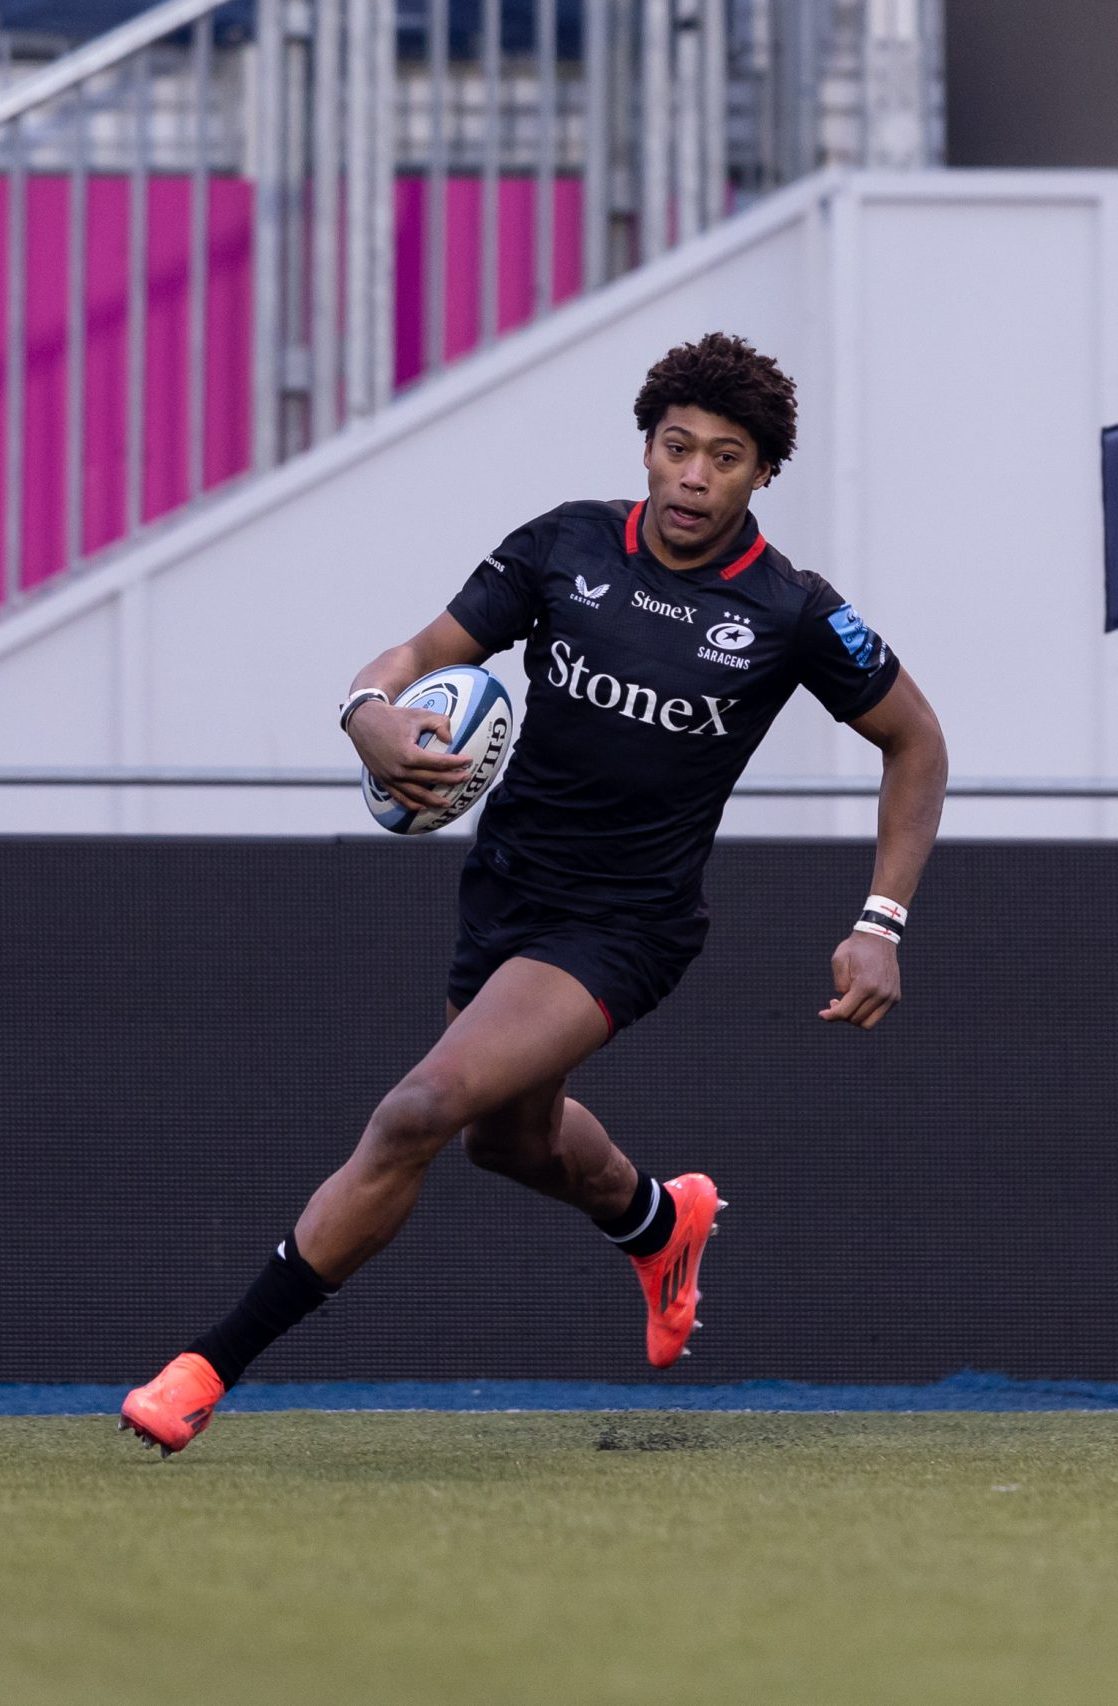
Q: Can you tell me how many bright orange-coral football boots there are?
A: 2